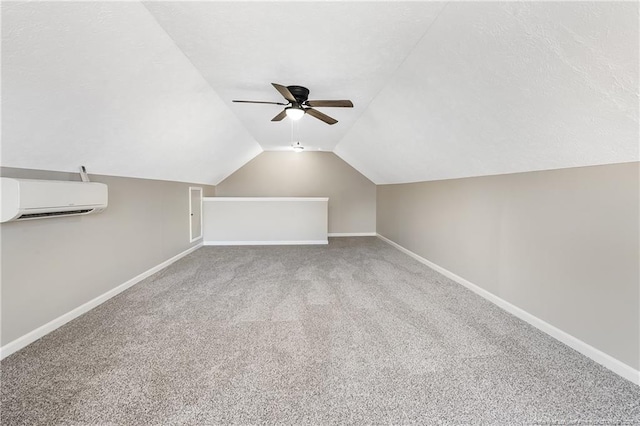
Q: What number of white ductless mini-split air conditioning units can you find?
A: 1